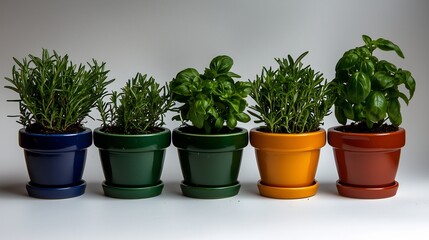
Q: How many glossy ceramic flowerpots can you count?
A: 5